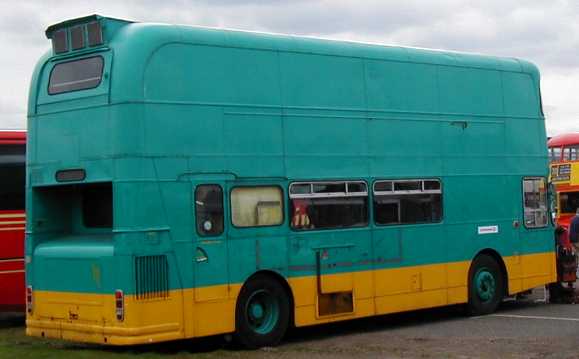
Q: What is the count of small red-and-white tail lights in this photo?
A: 2